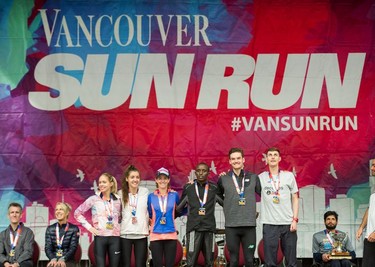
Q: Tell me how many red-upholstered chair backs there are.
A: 8